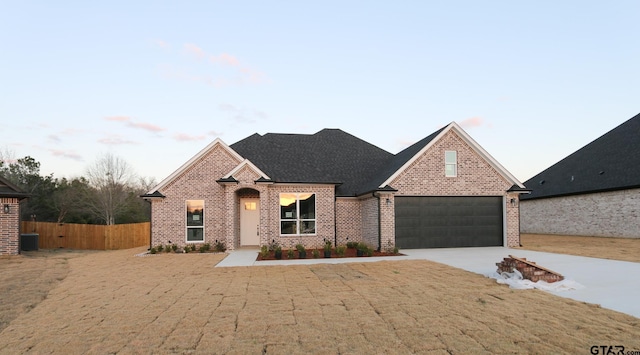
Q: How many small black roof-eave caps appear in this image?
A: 5